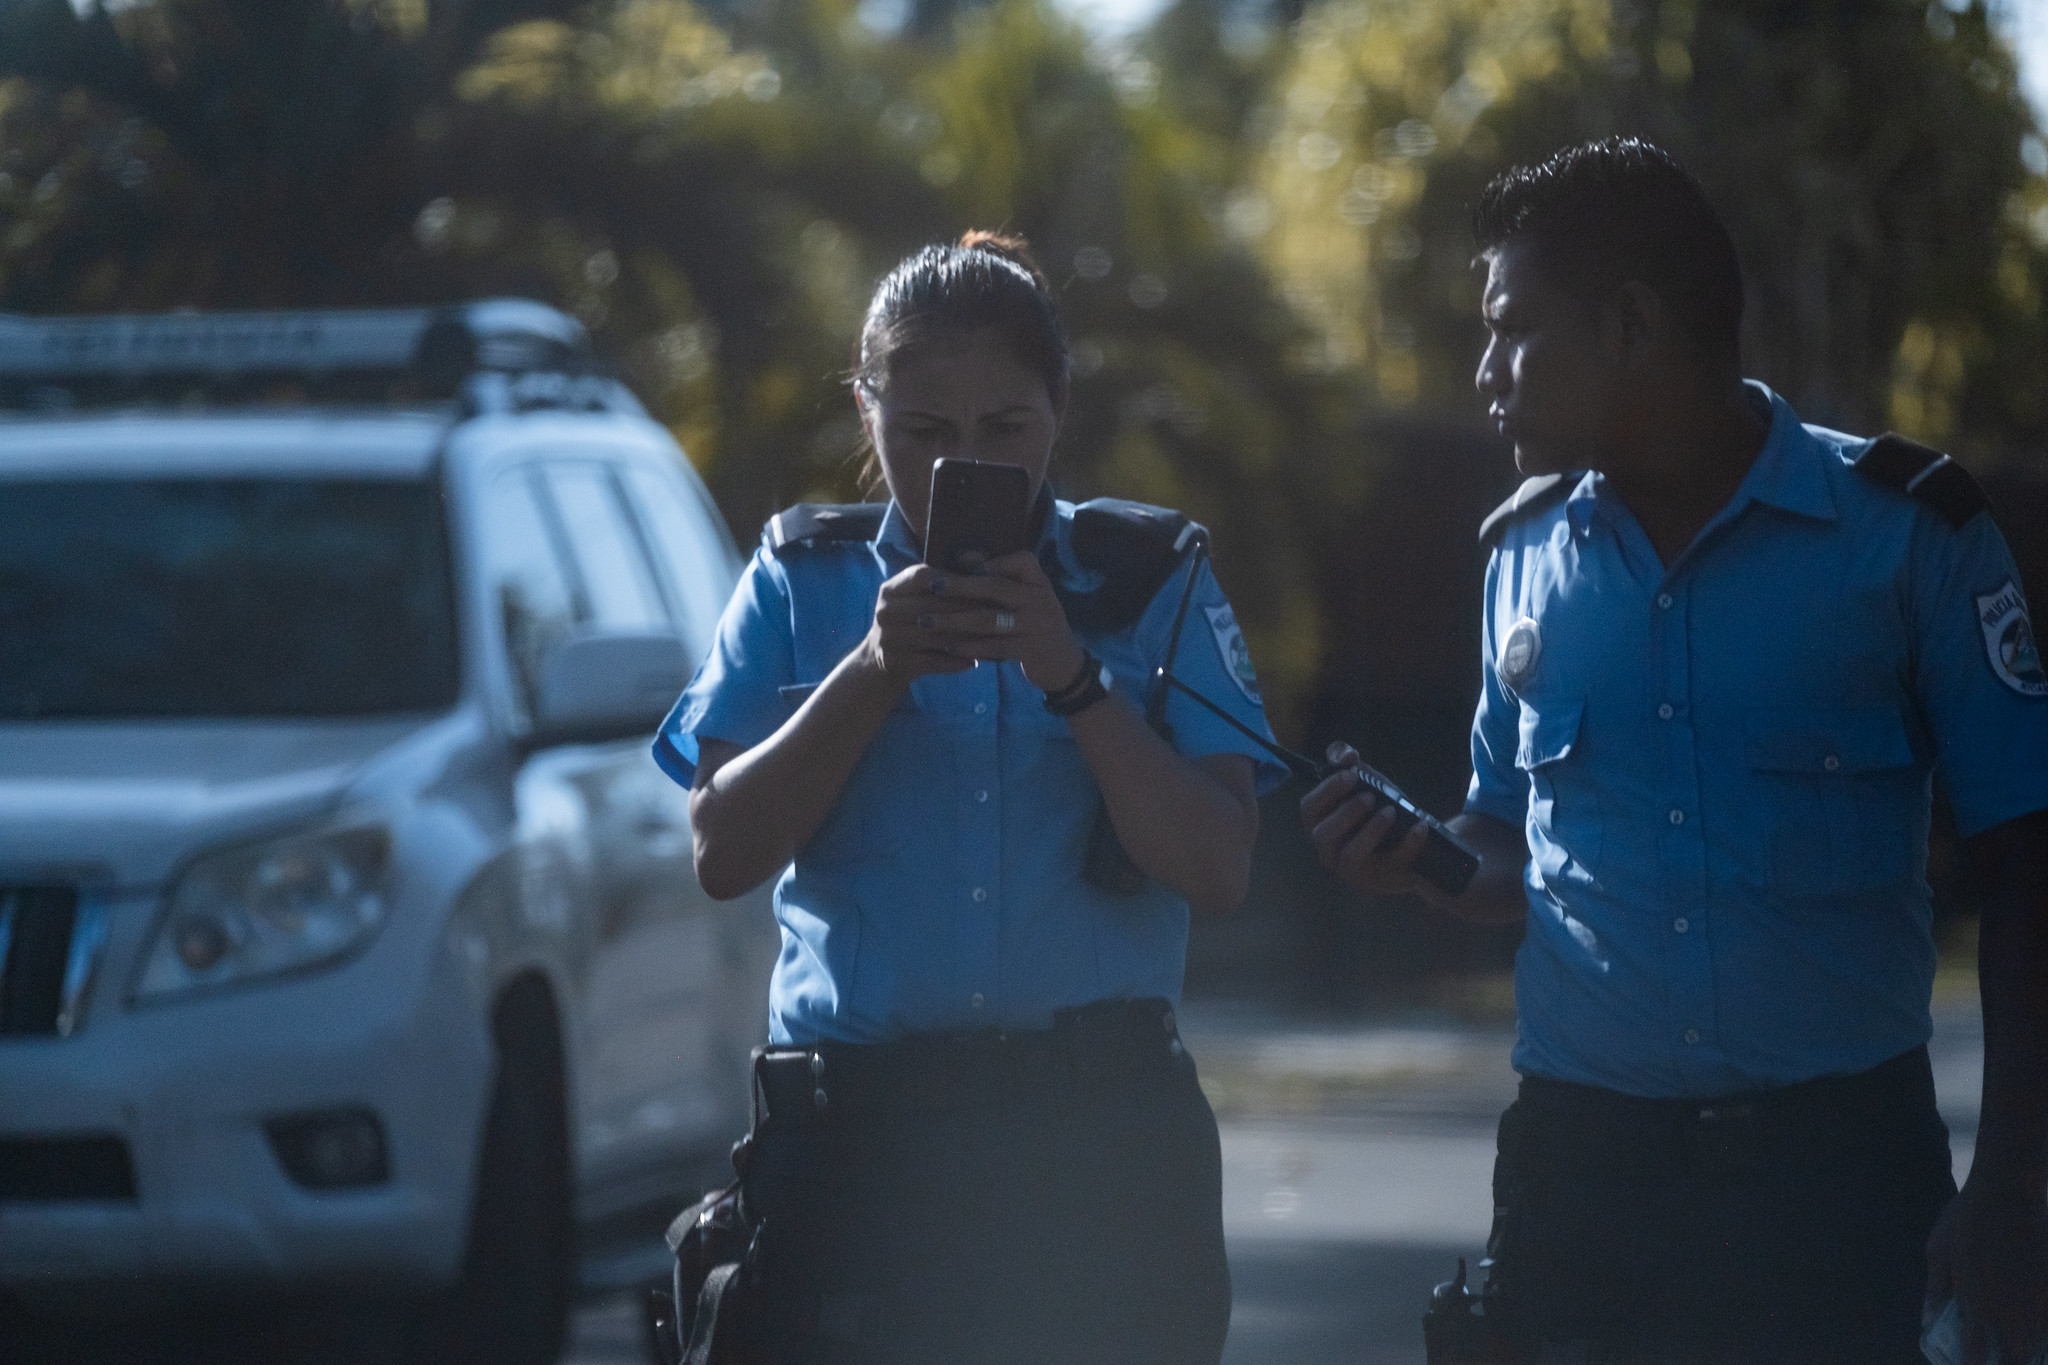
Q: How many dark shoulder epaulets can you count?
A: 4